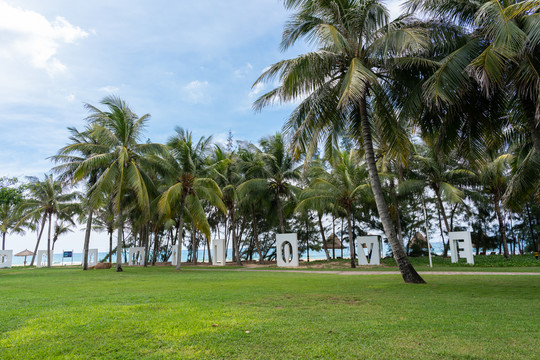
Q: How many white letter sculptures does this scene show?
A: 9